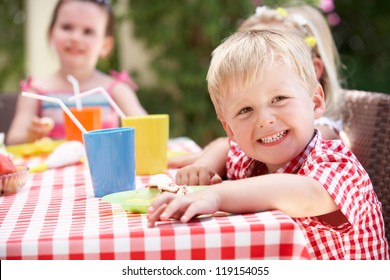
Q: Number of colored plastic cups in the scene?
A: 3